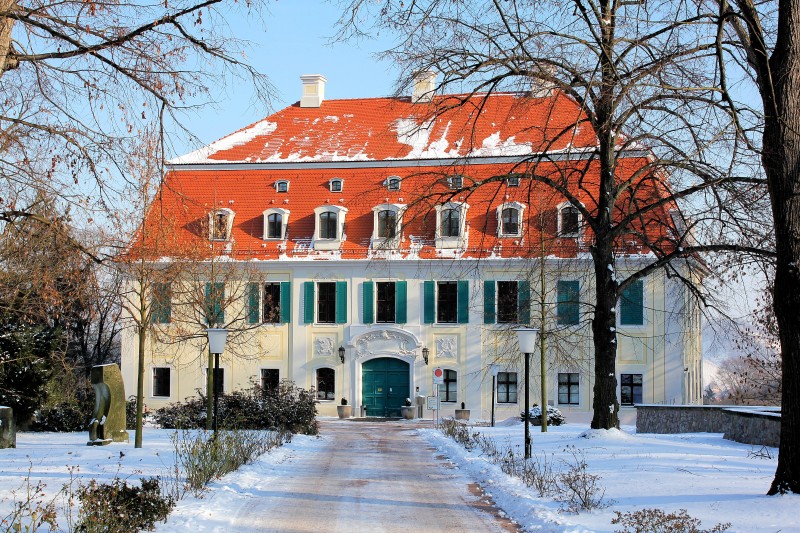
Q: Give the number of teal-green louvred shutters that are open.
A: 10